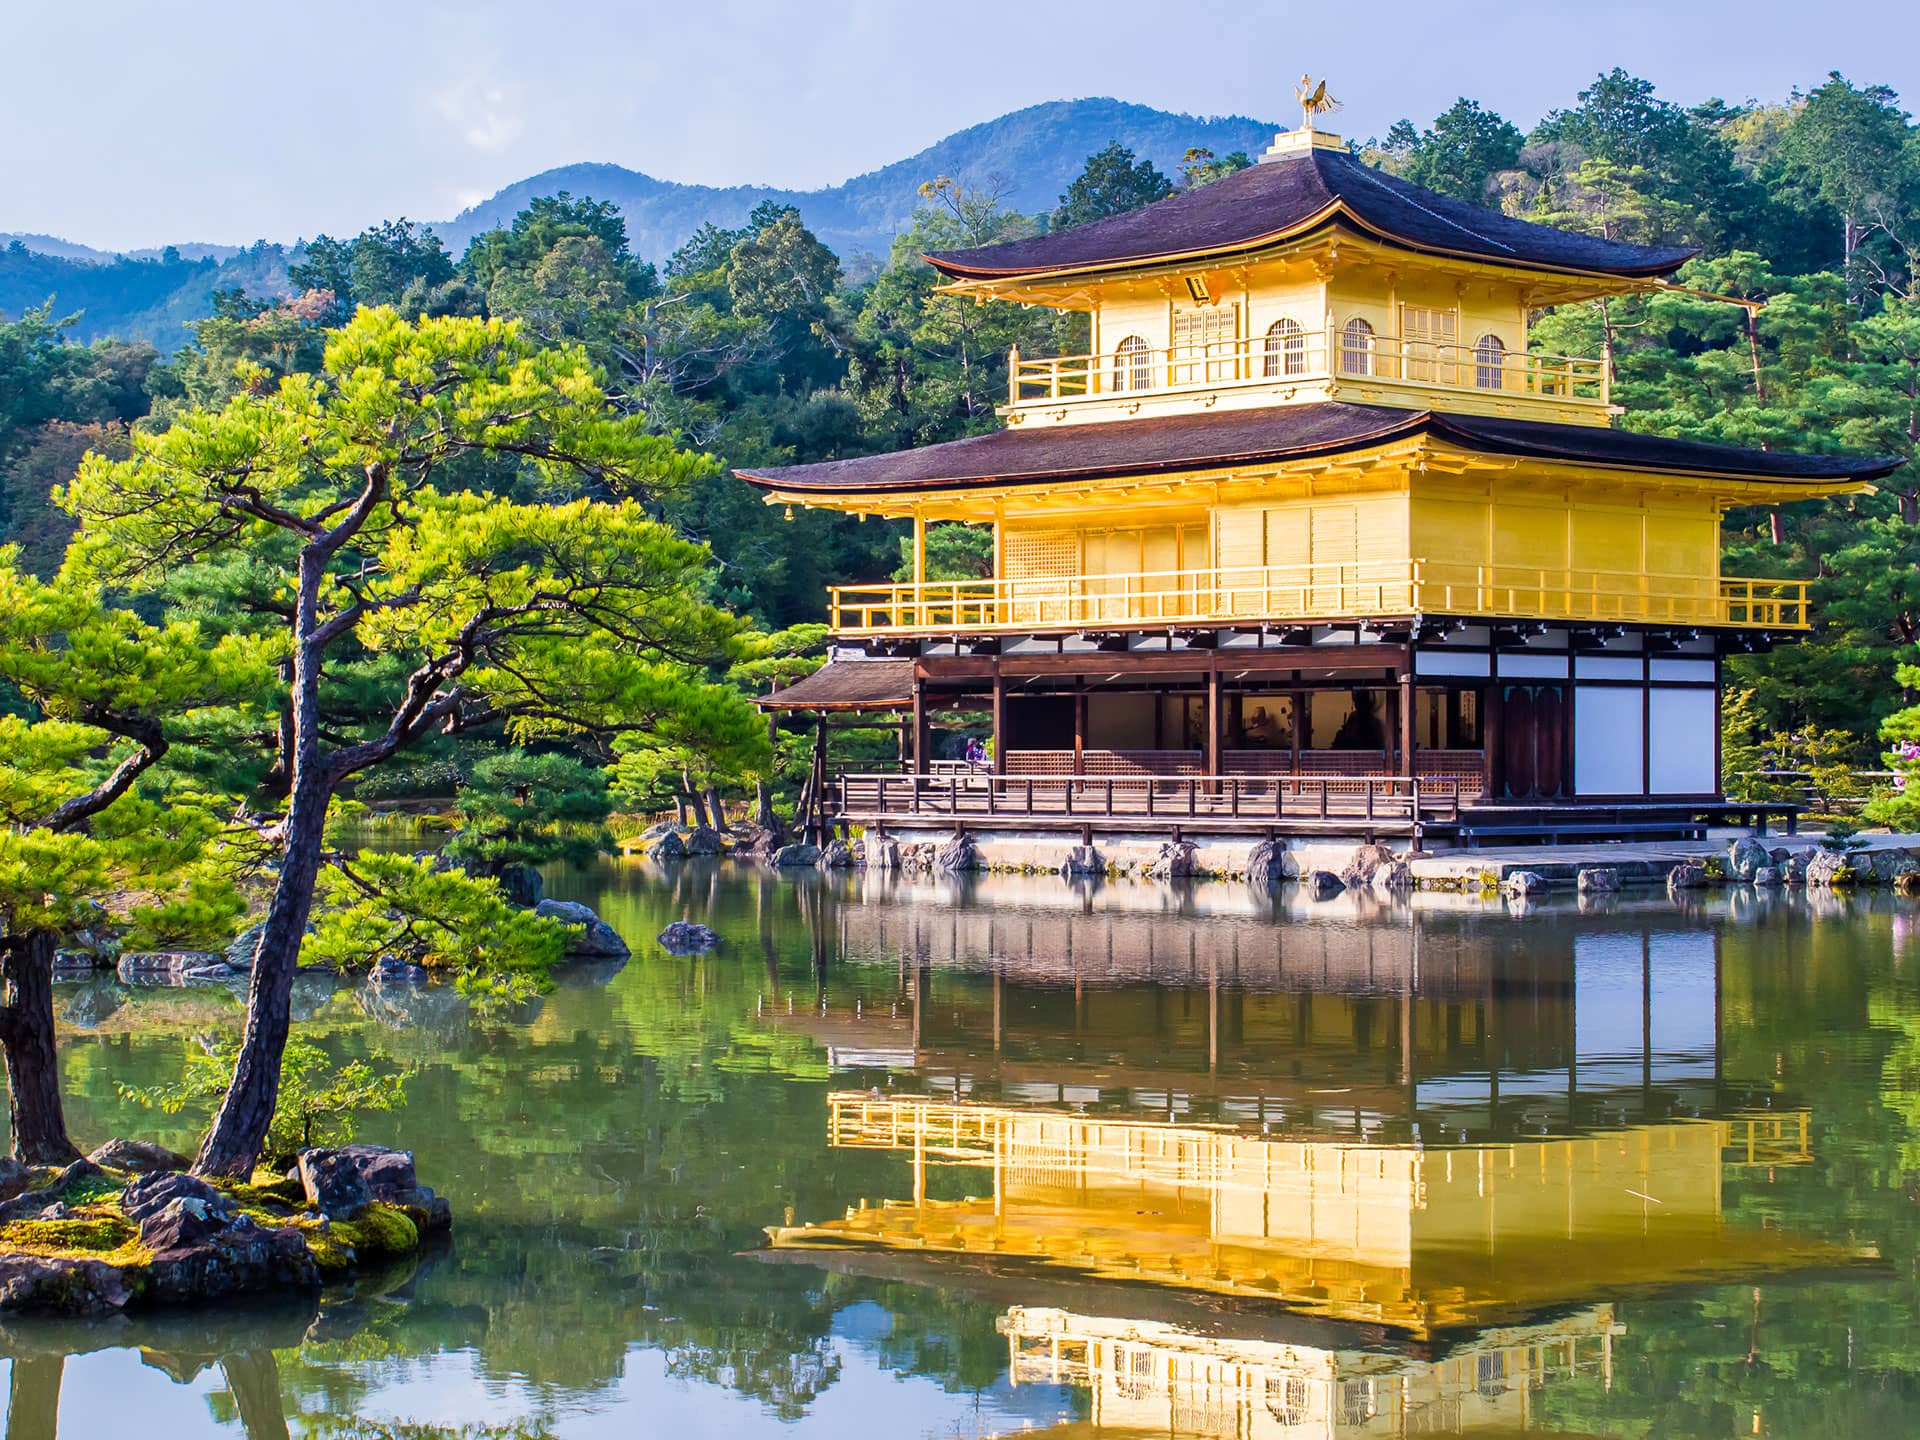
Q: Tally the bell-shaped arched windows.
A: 4